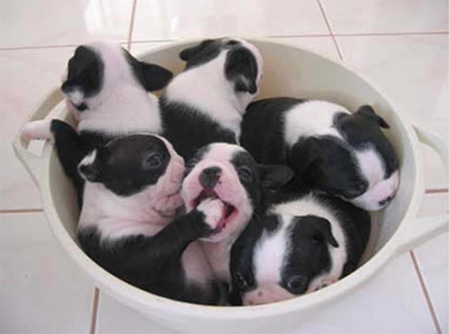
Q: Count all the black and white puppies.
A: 6